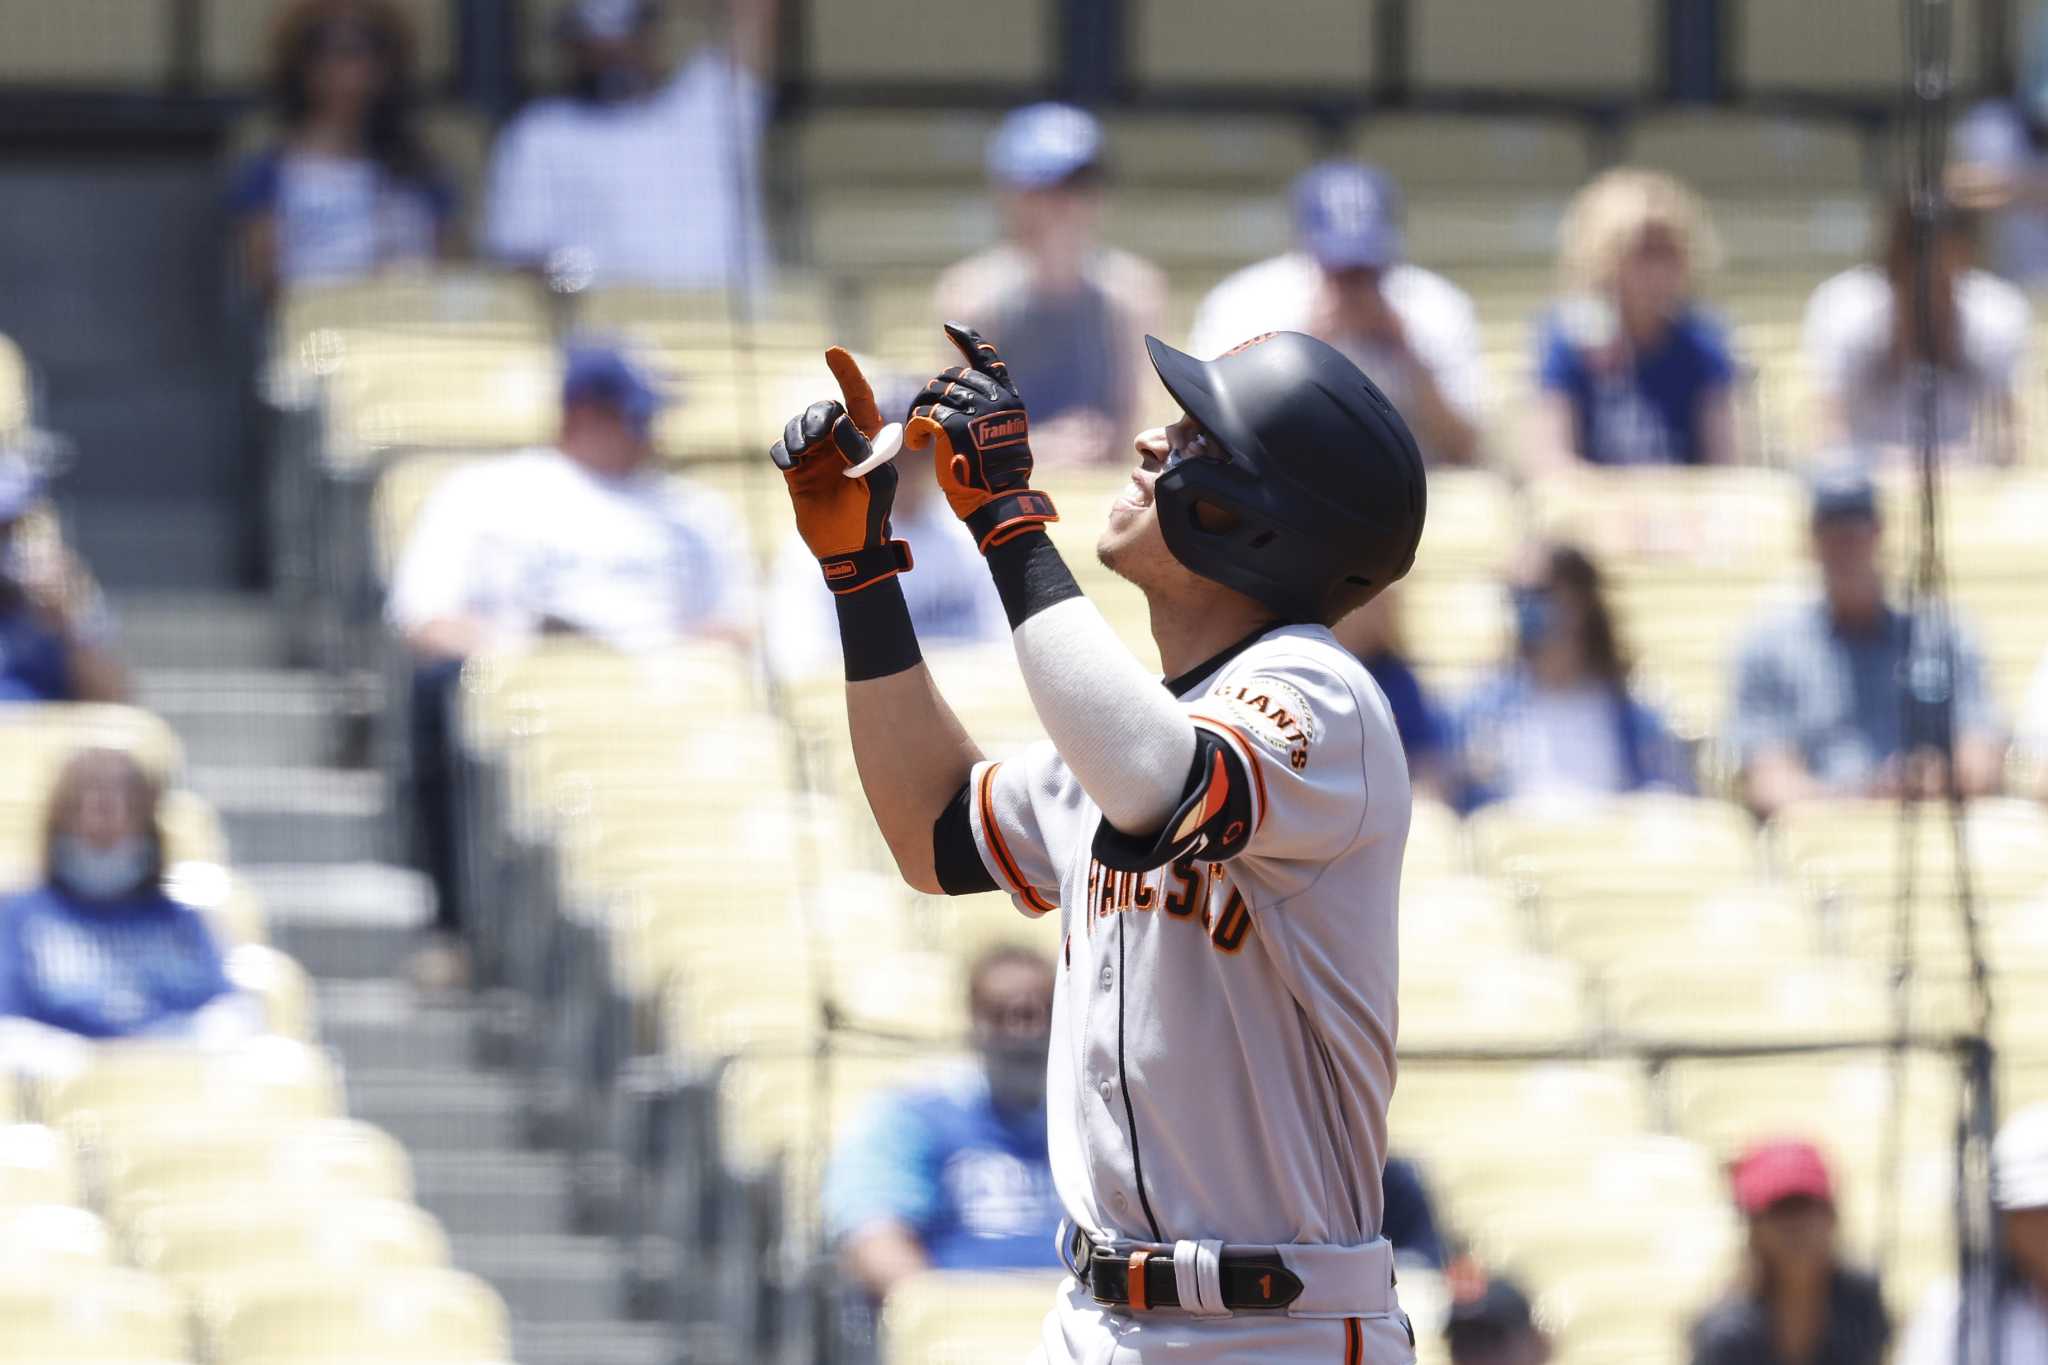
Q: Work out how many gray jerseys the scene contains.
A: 1